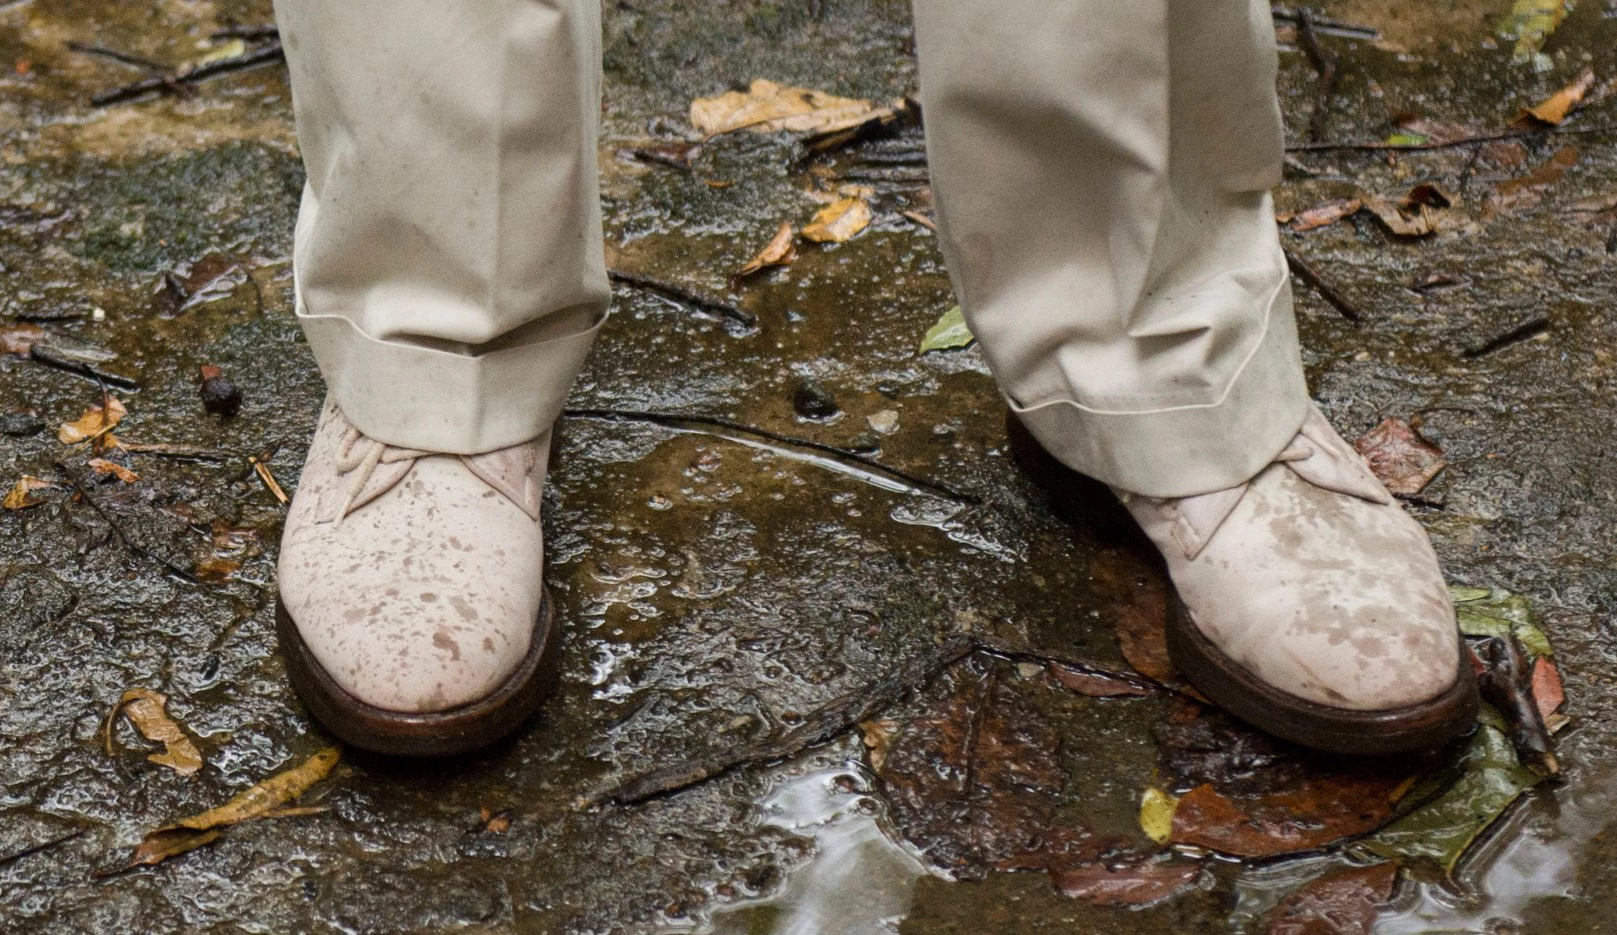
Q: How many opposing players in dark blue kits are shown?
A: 0